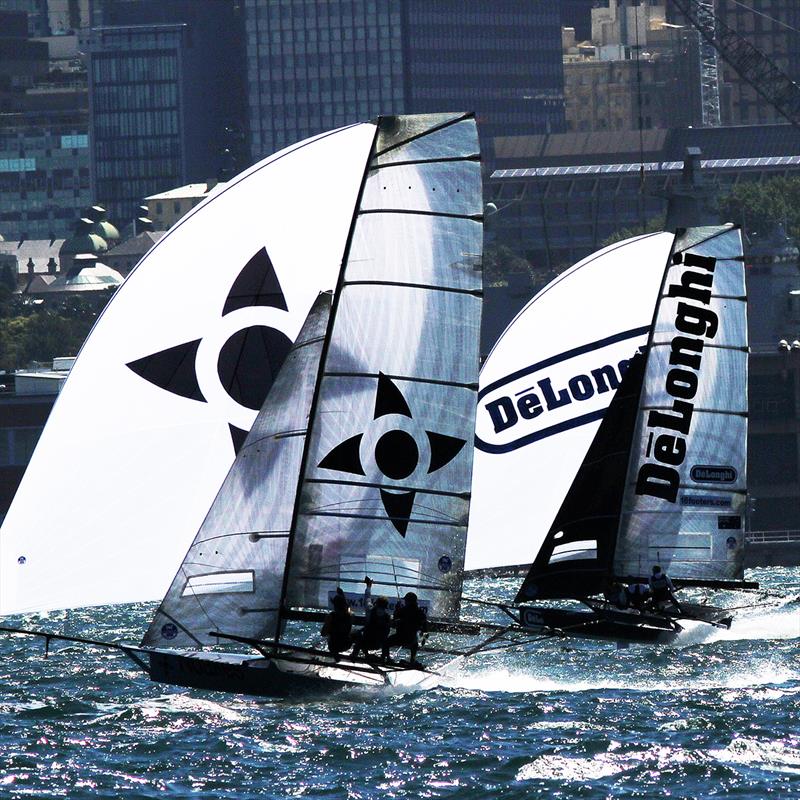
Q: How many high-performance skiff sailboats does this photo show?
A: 2